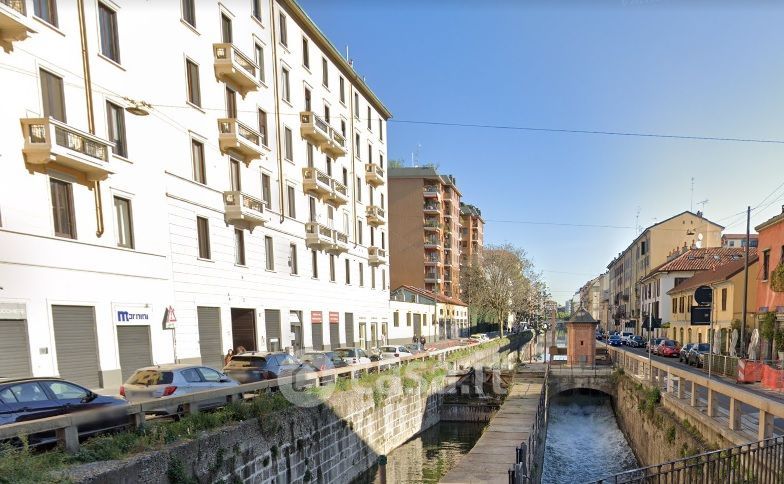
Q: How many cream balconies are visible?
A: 14